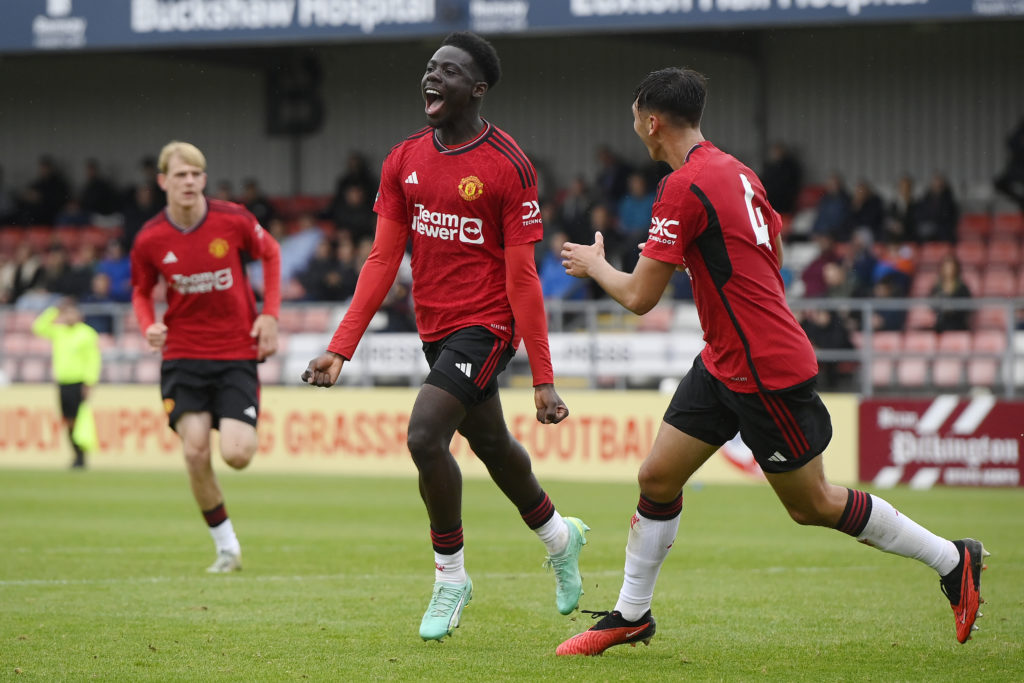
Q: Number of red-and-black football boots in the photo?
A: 2